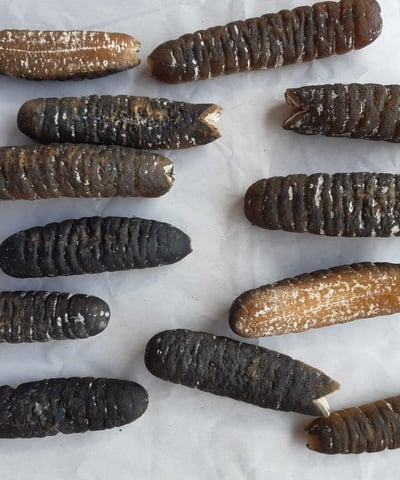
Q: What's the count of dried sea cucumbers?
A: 12